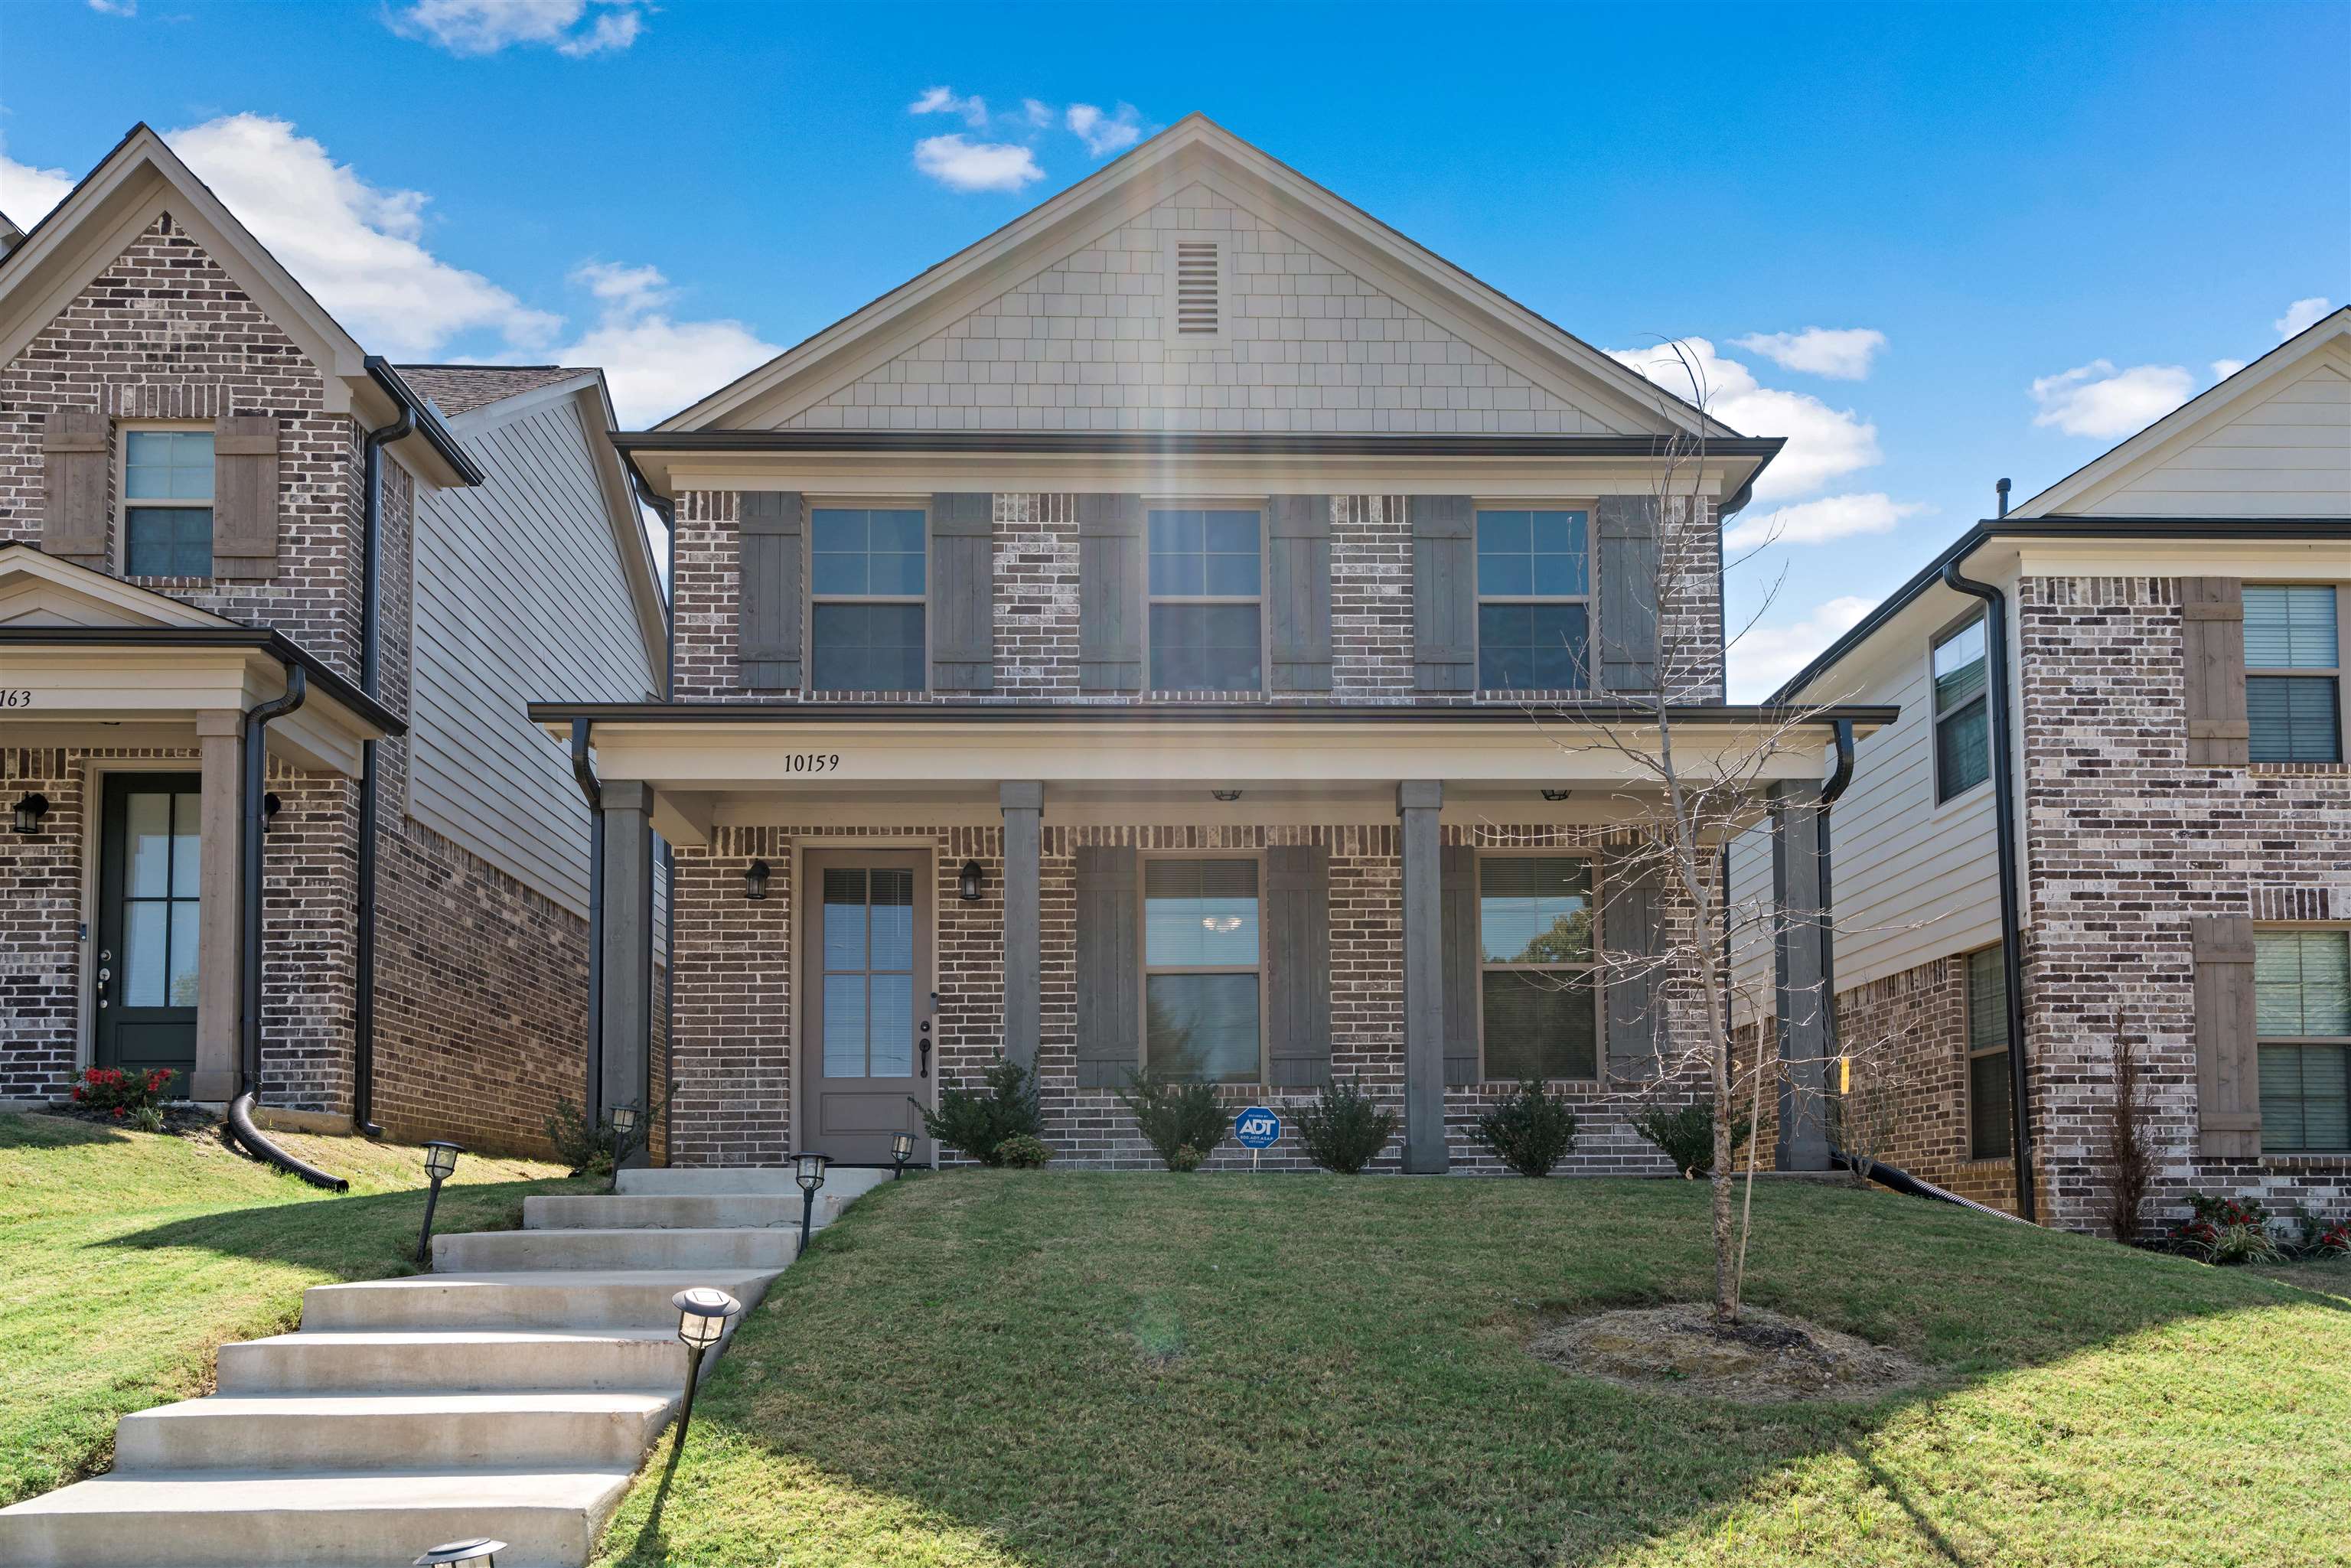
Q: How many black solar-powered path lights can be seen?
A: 6